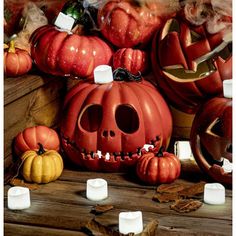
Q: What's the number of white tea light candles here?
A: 8